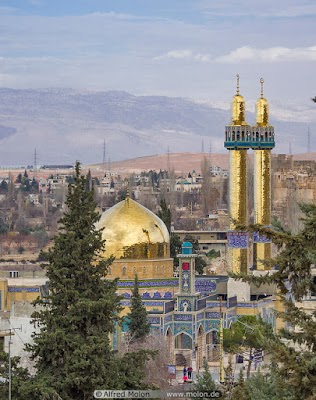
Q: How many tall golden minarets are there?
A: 2